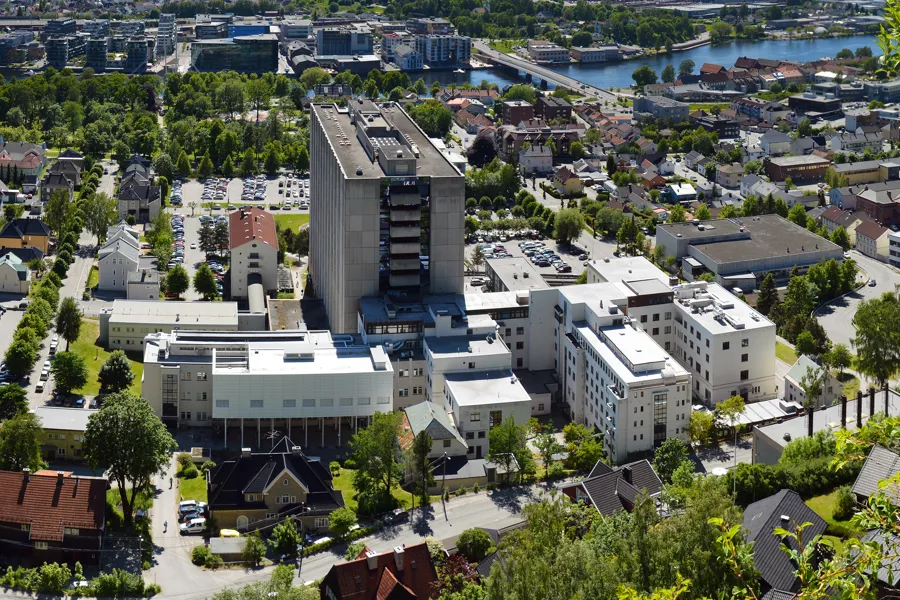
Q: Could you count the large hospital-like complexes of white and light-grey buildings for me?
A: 1